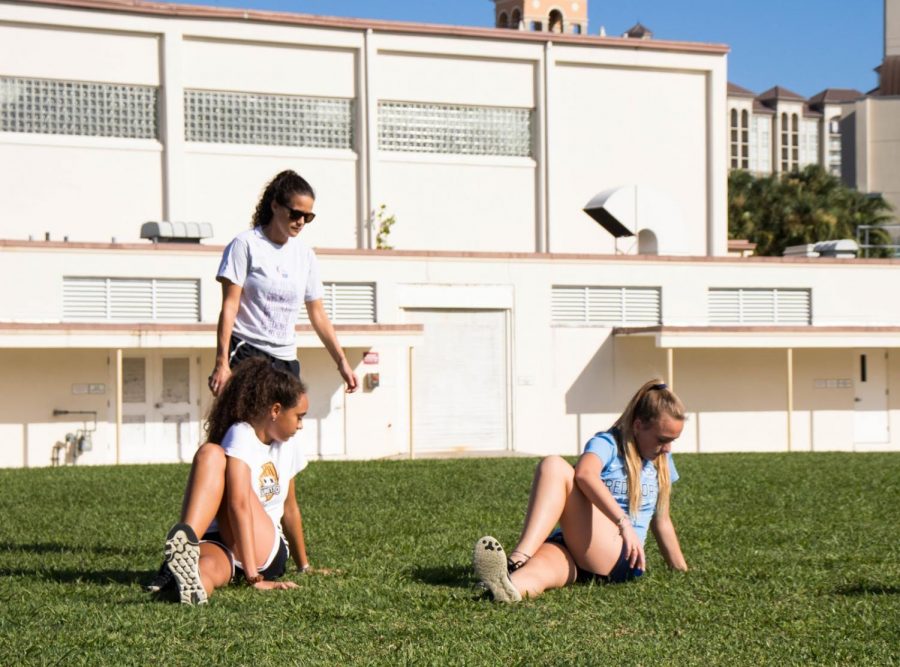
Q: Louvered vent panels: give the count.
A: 4